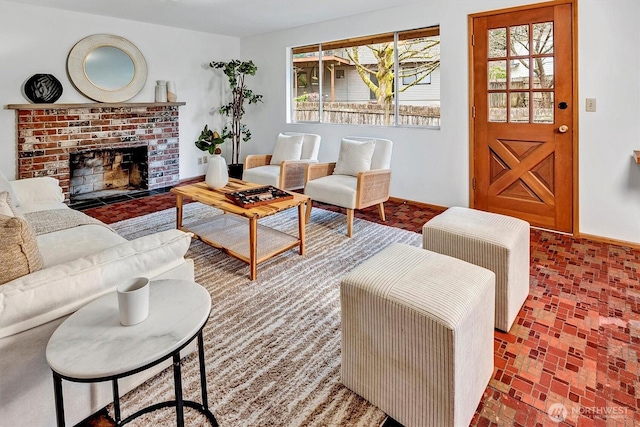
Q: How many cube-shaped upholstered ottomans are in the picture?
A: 2